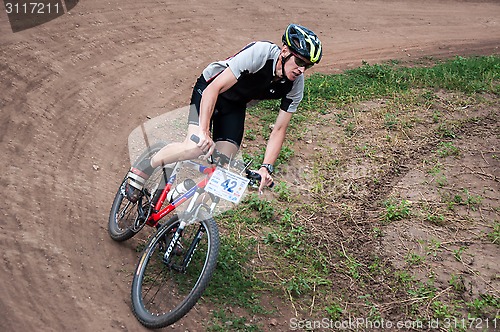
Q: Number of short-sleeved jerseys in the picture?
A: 1